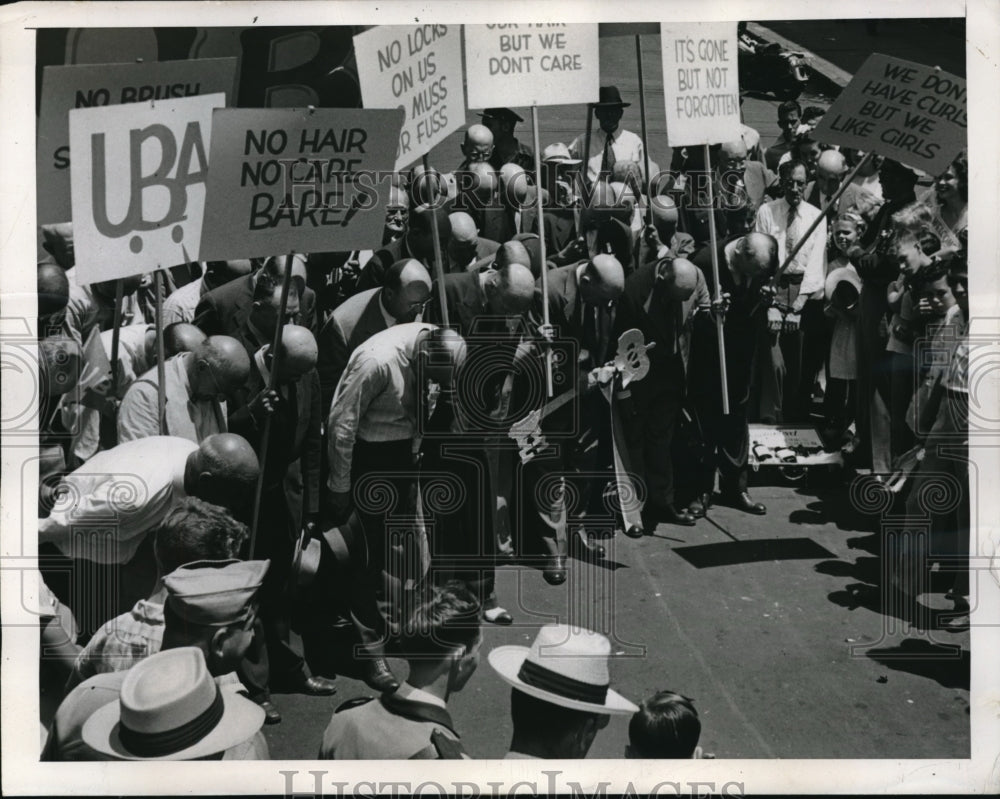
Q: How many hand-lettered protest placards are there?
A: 7